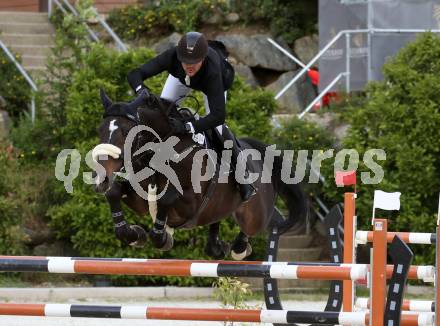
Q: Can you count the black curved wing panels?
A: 3